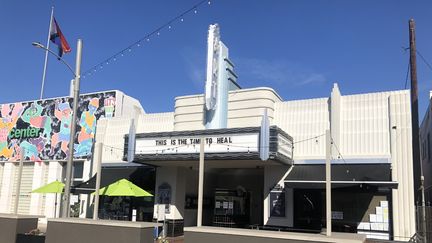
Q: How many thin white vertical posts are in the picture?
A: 4